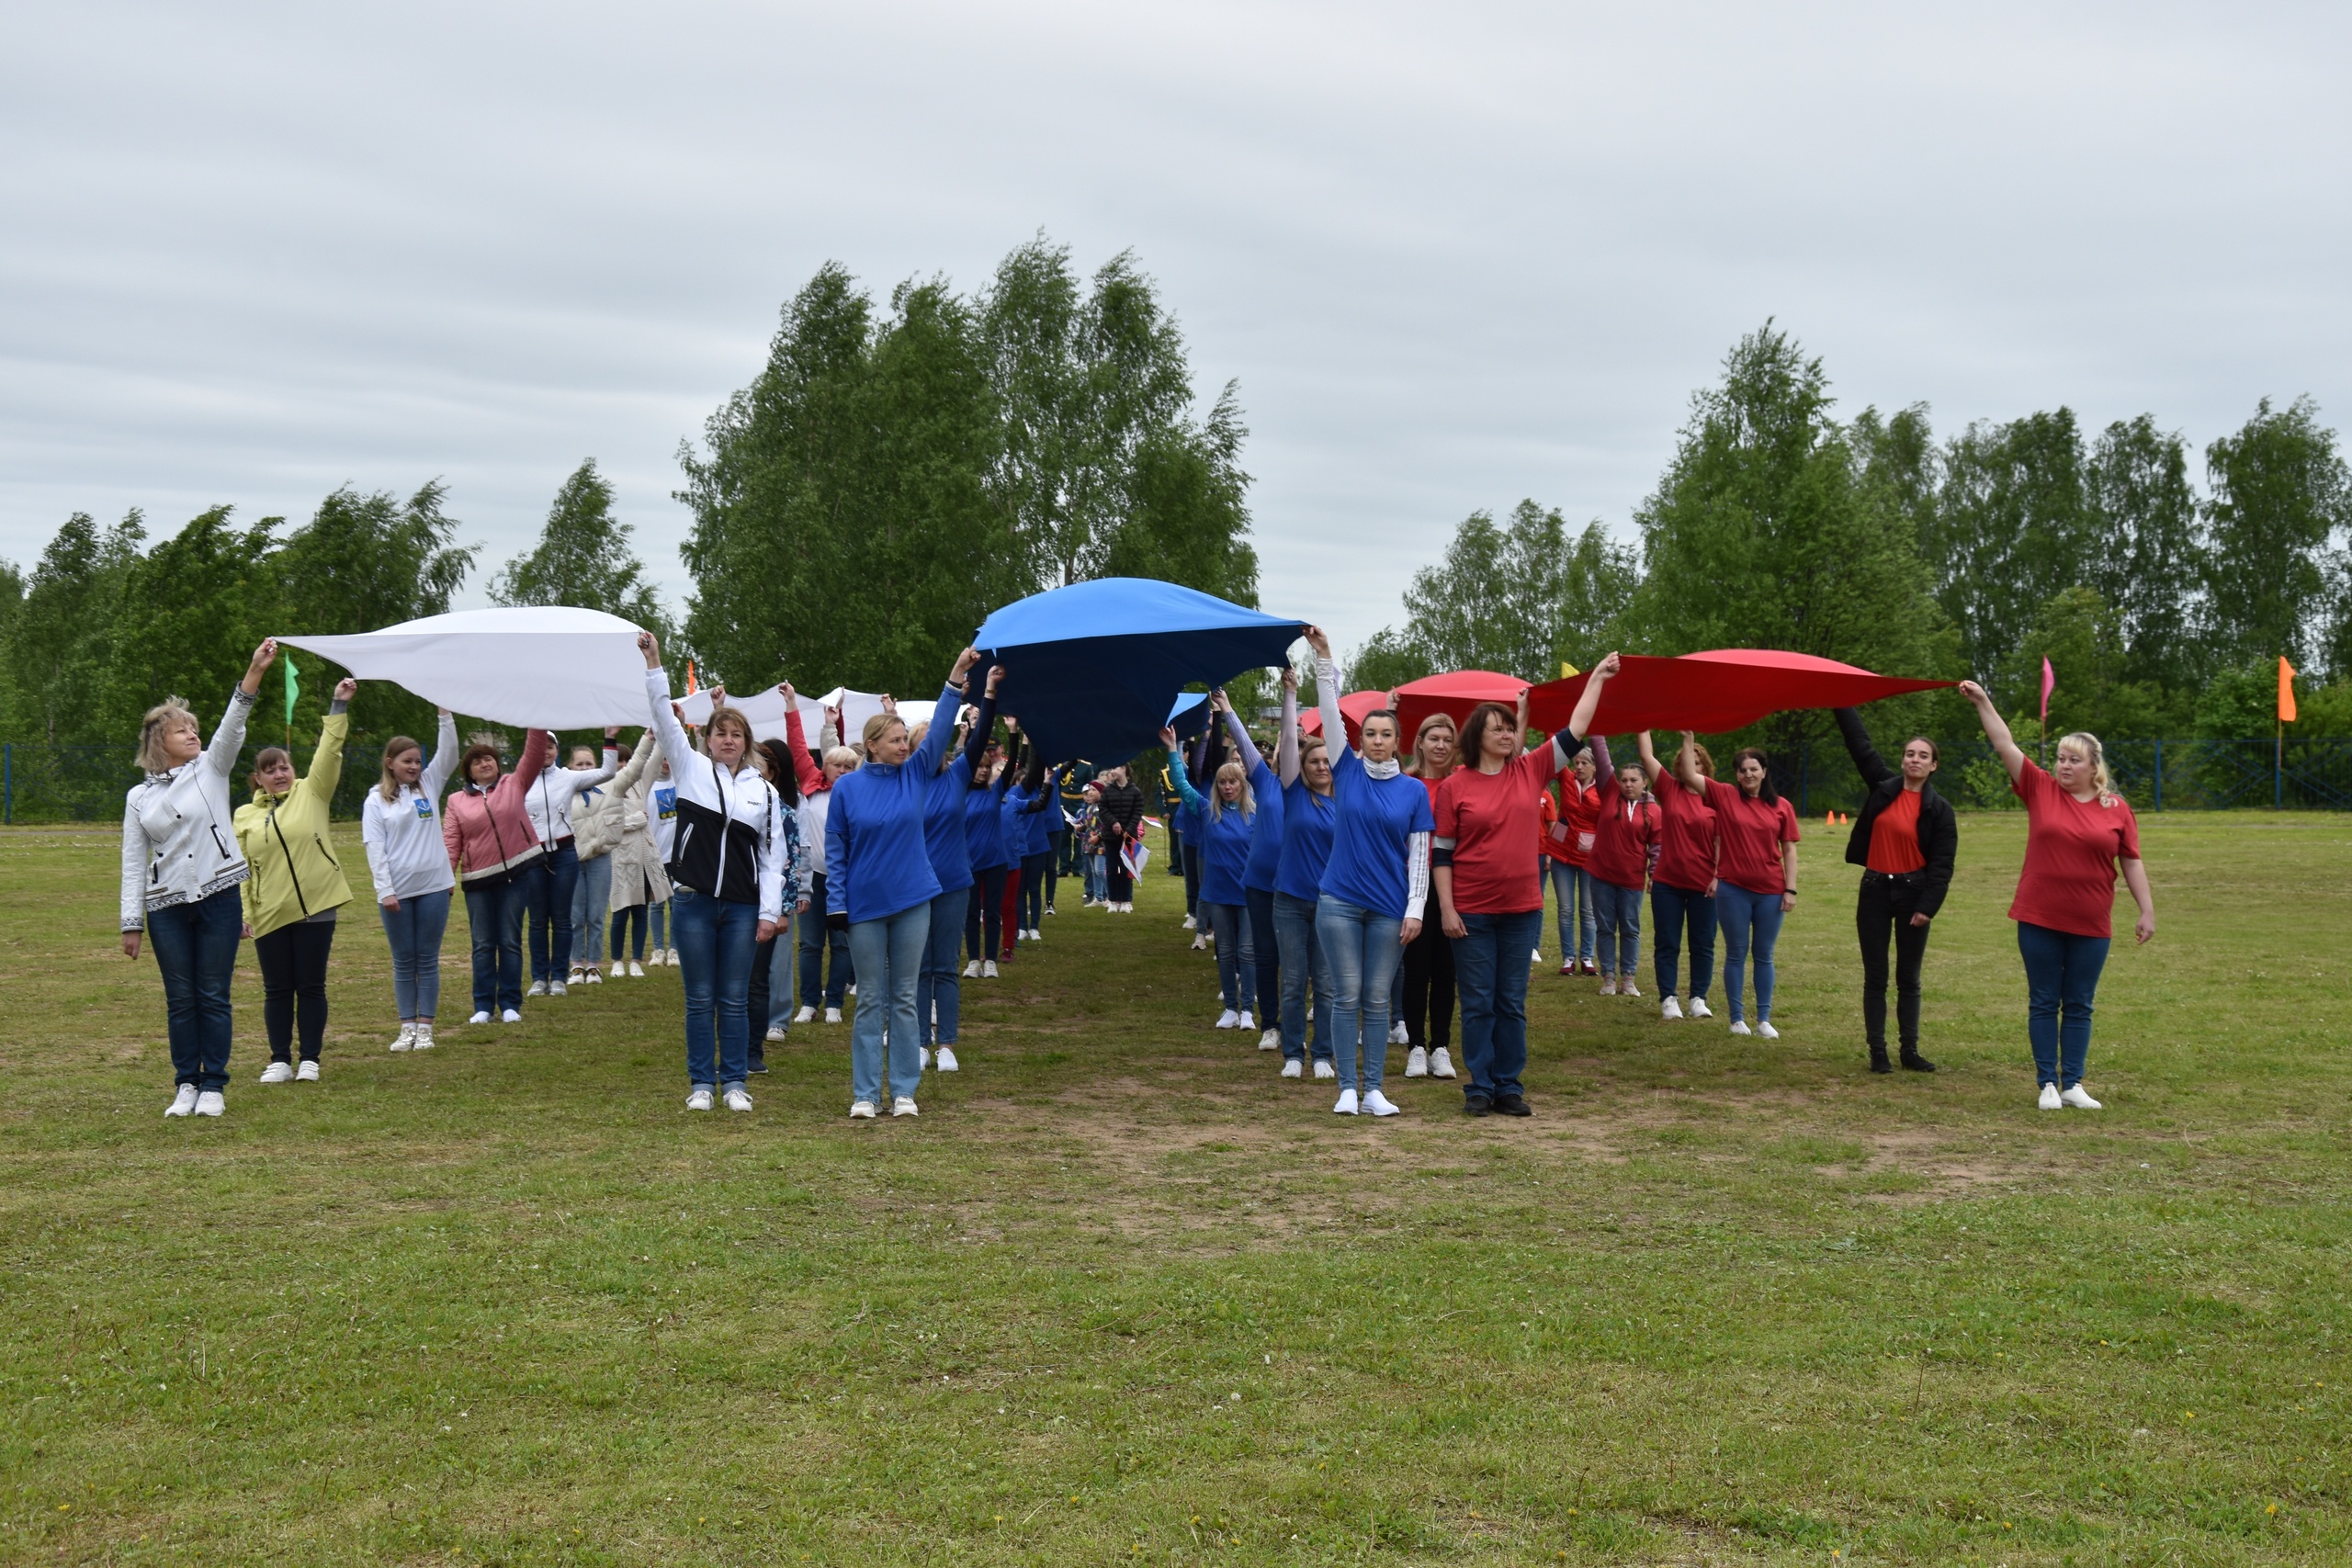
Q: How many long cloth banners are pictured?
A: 3